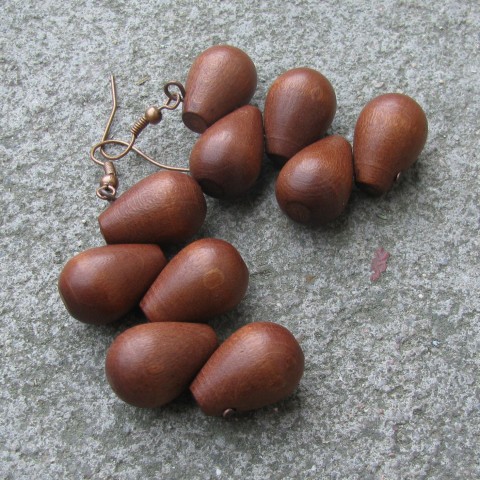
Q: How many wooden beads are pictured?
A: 10